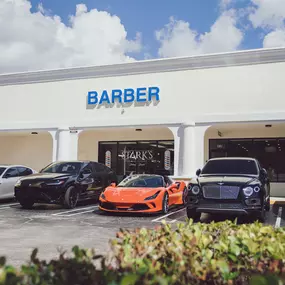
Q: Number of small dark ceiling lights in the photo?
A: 3